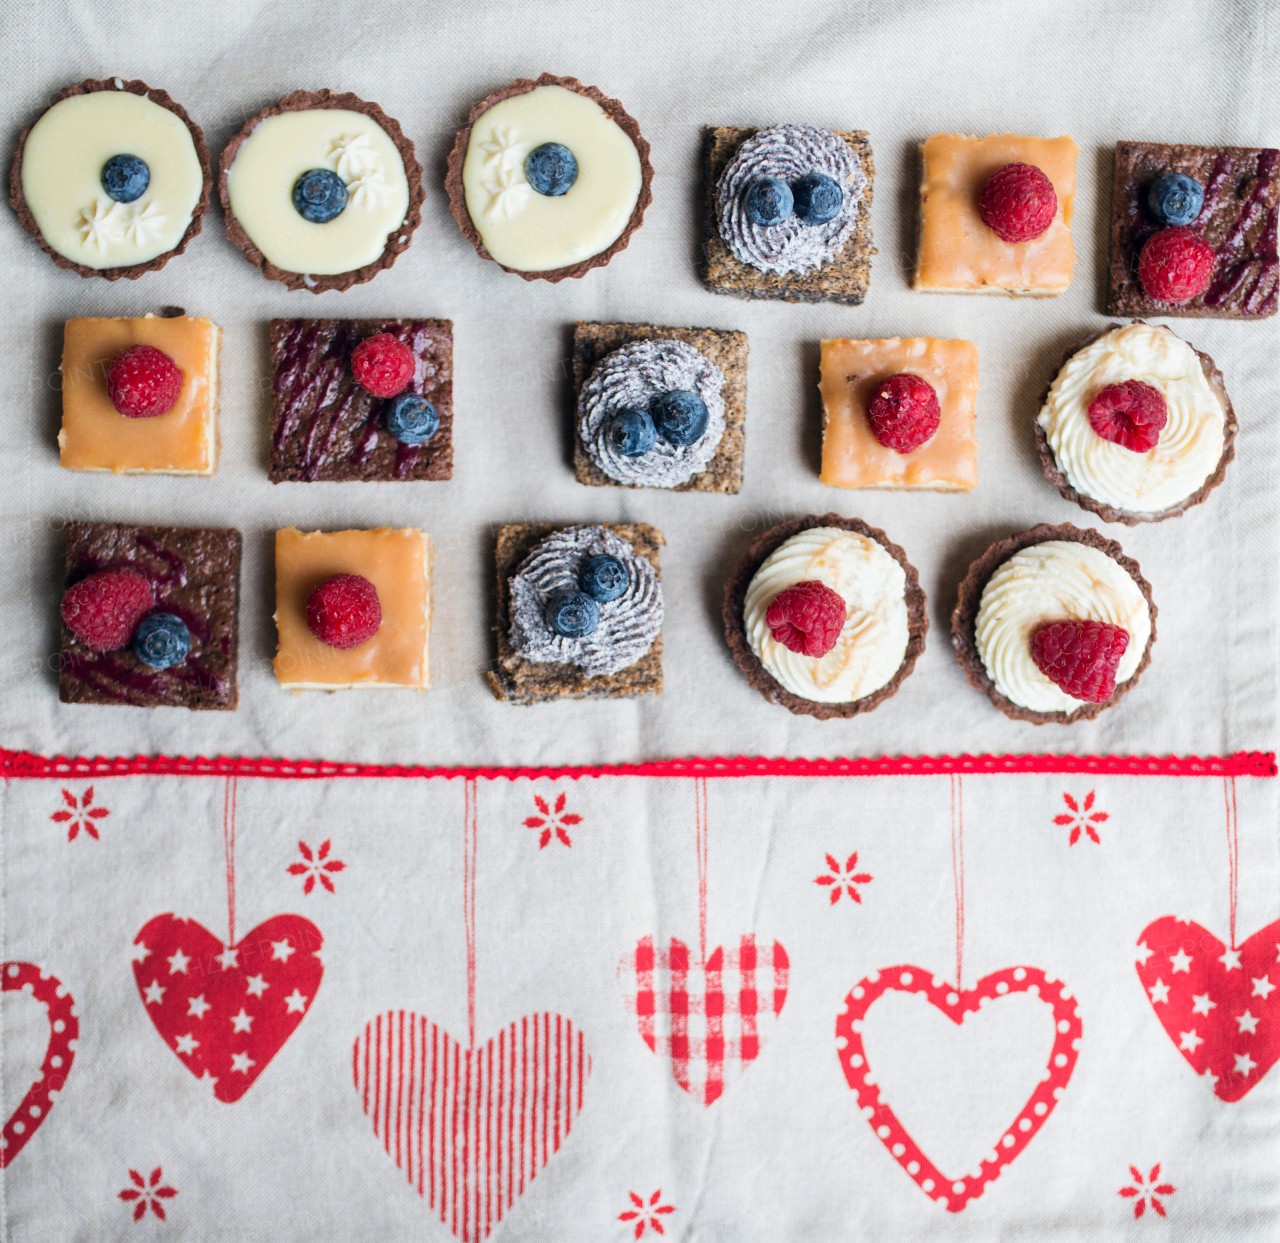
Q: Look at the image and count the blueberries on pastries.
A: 12